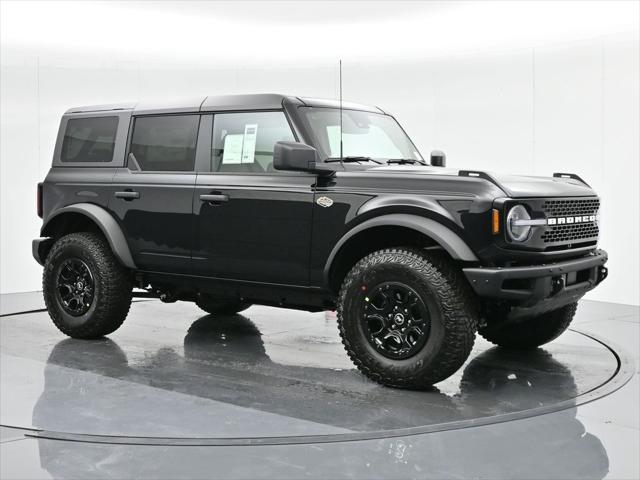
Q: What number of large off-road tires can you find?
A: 4